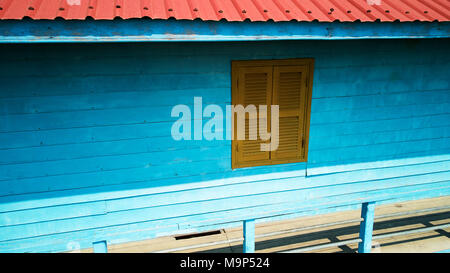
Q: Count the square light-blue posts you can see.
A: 3